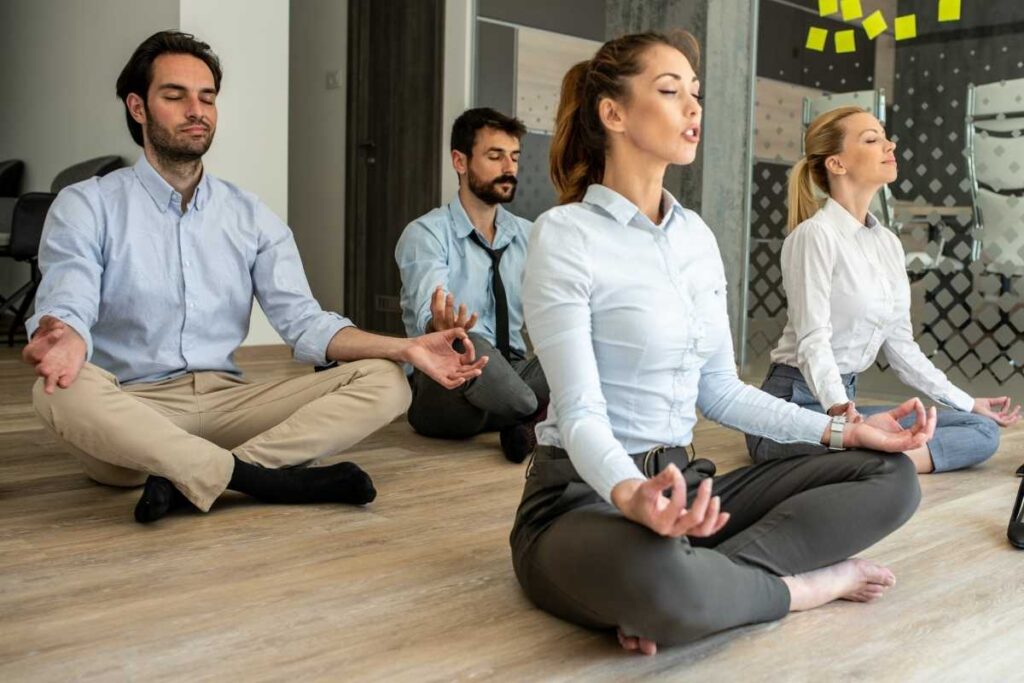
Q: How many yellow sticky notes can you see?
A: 7